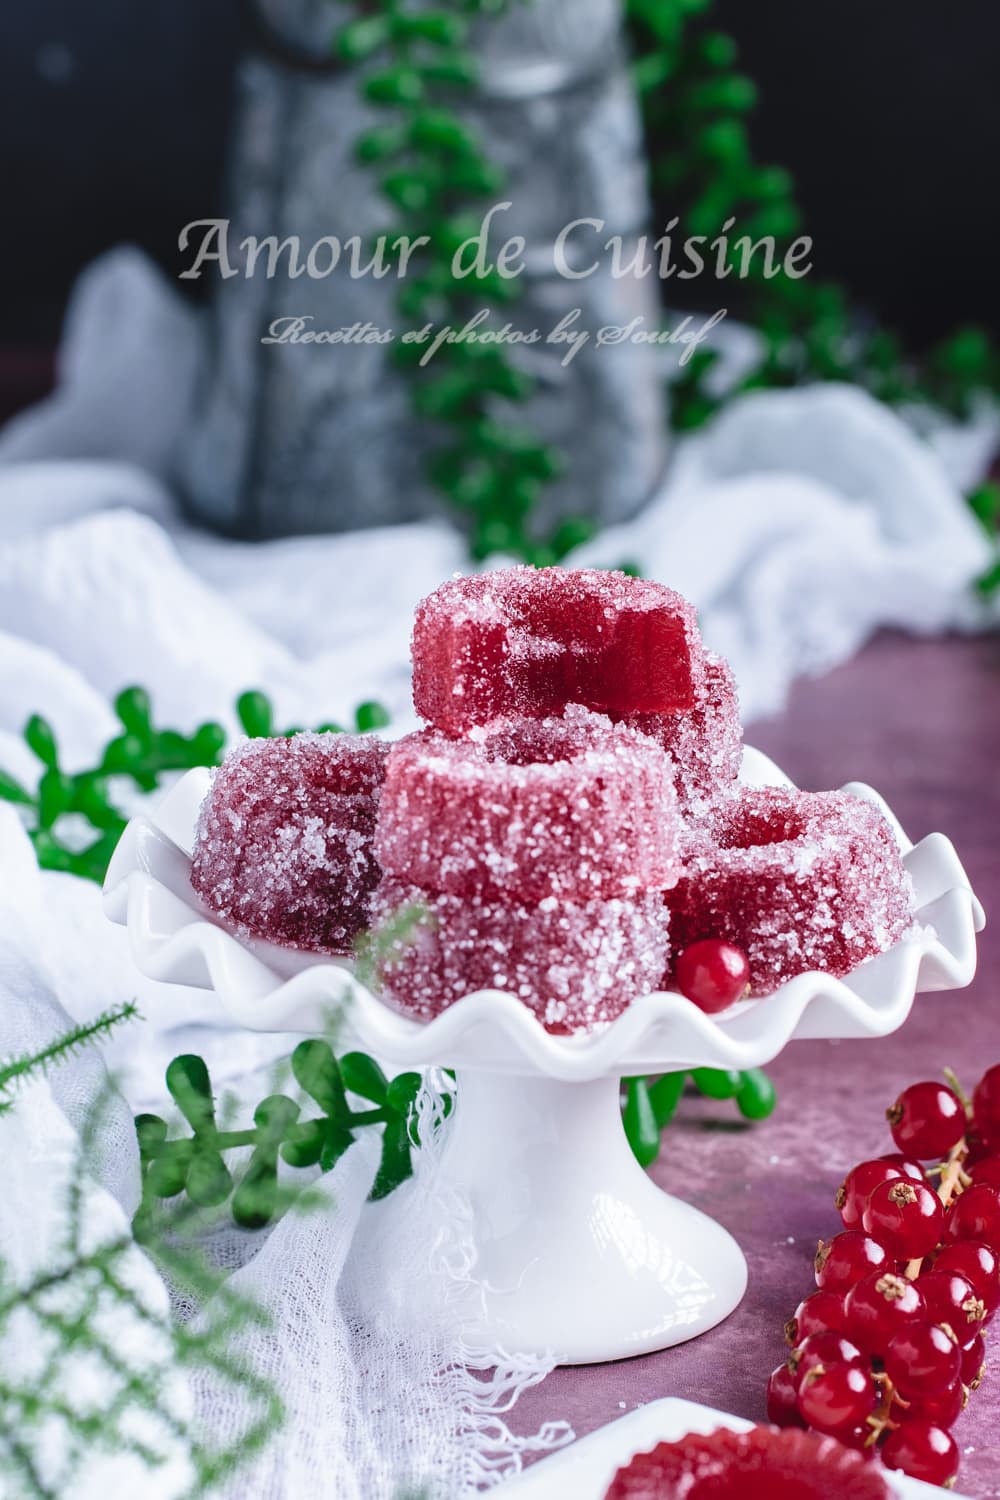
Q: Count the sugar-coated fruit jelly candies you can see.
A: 6